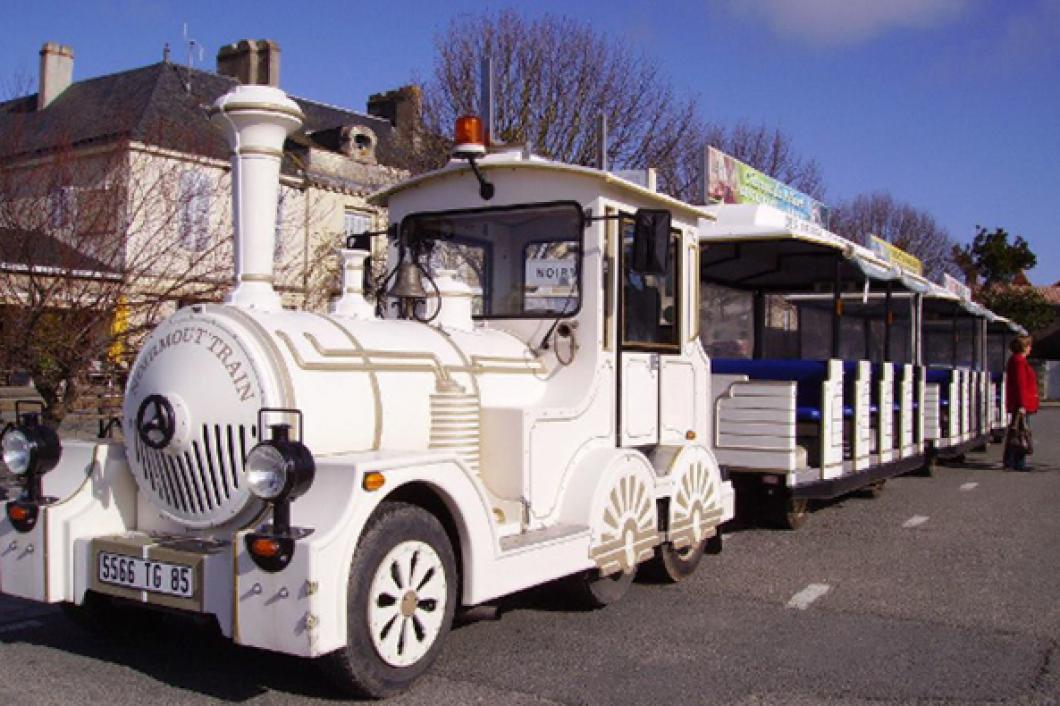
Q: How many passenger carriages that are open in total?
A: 3